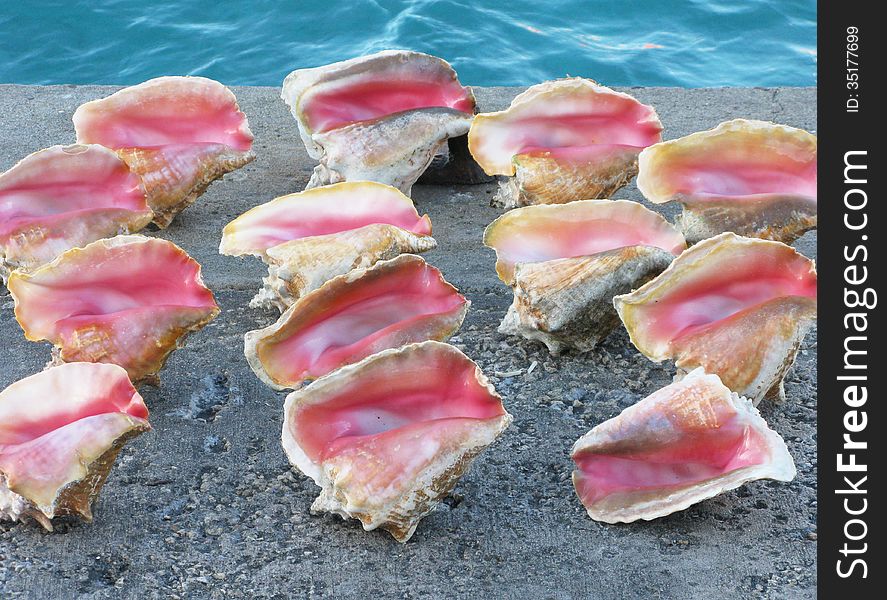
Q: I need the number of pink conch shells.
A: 13